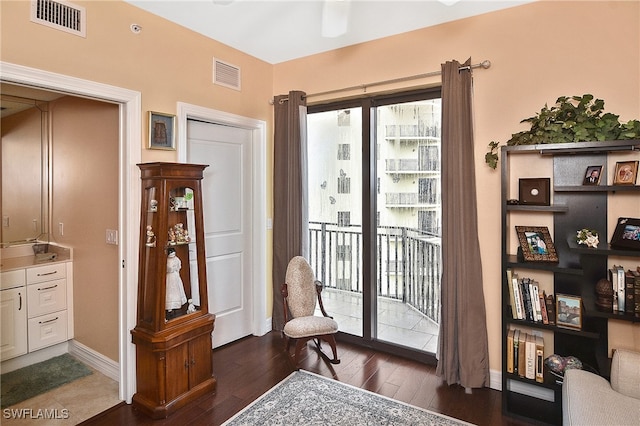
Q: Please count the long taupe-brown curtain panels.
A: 2